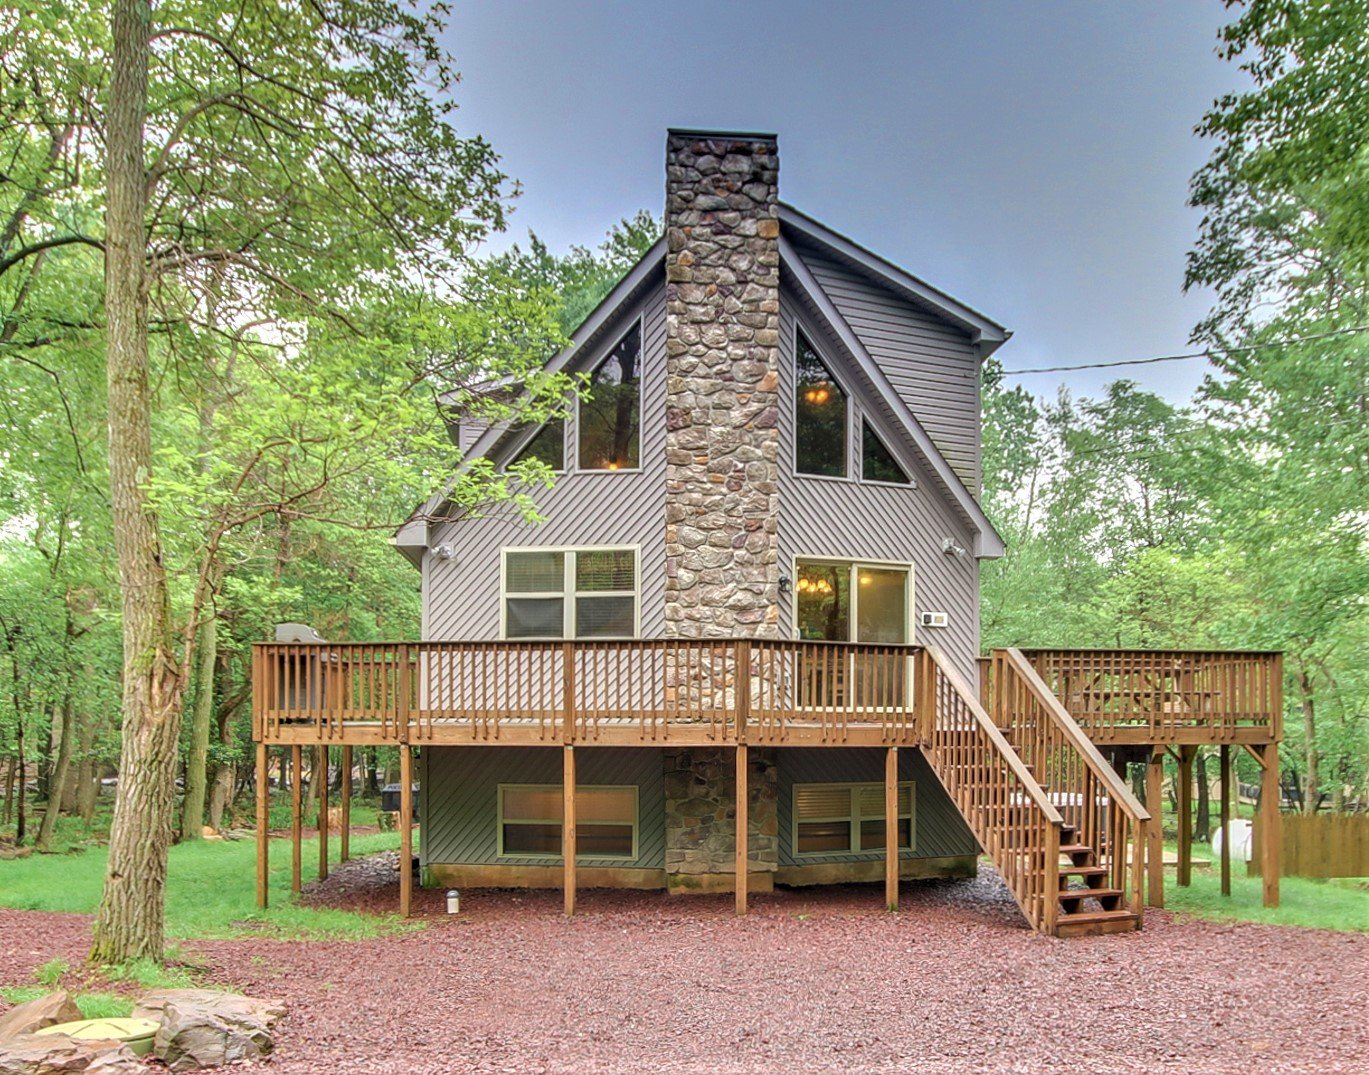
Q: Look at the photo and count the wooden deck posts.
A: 12